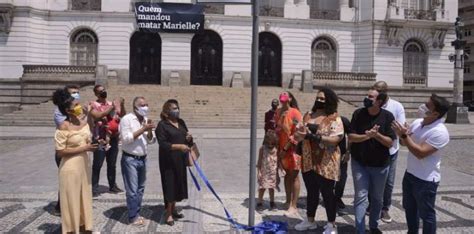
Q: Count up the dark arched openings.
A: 3